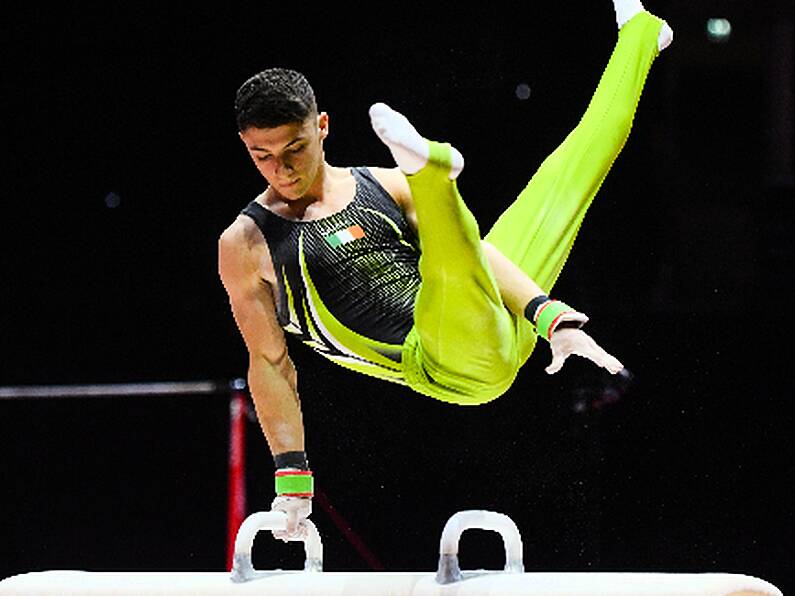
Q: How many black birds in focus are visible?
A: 0